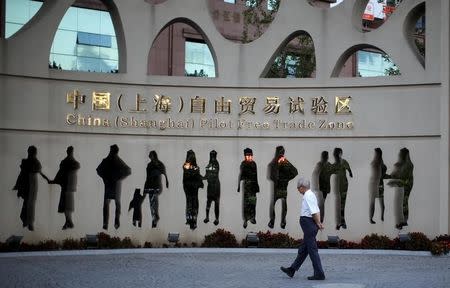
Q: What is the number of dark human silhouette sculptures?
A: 13